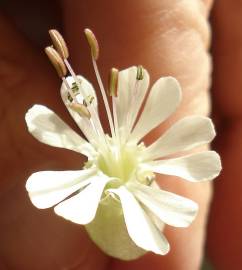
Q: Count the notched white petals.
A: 5